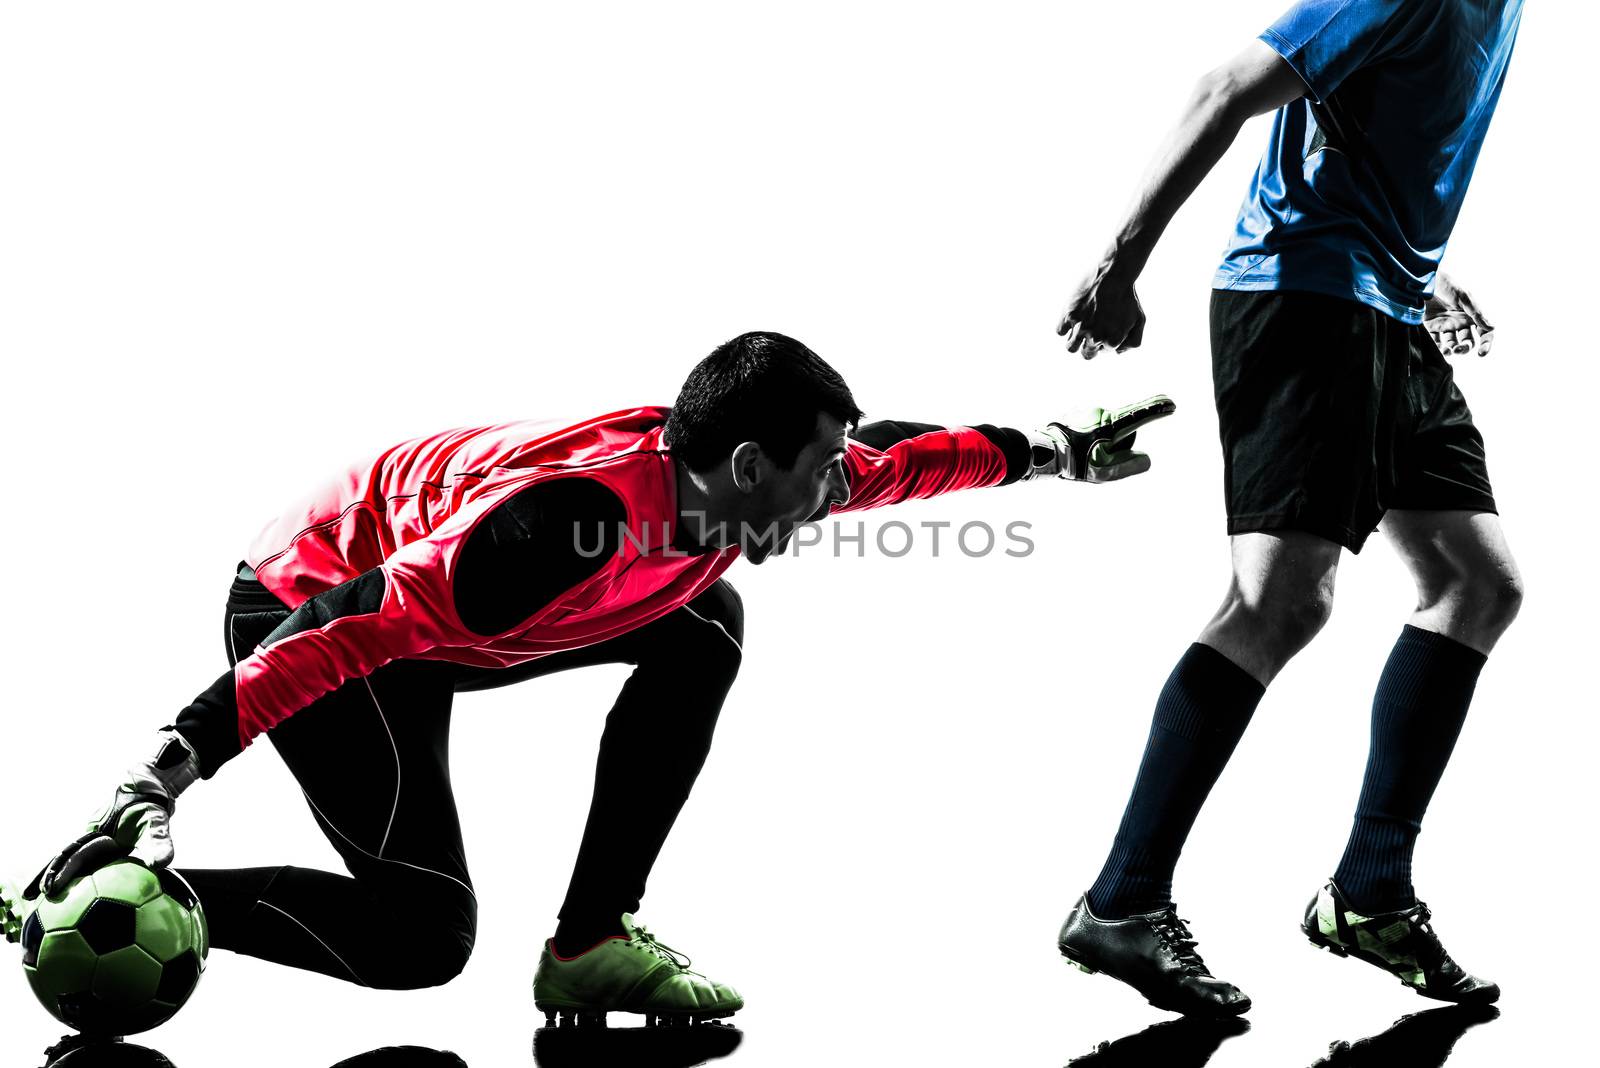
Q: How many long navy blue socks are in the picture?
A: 2